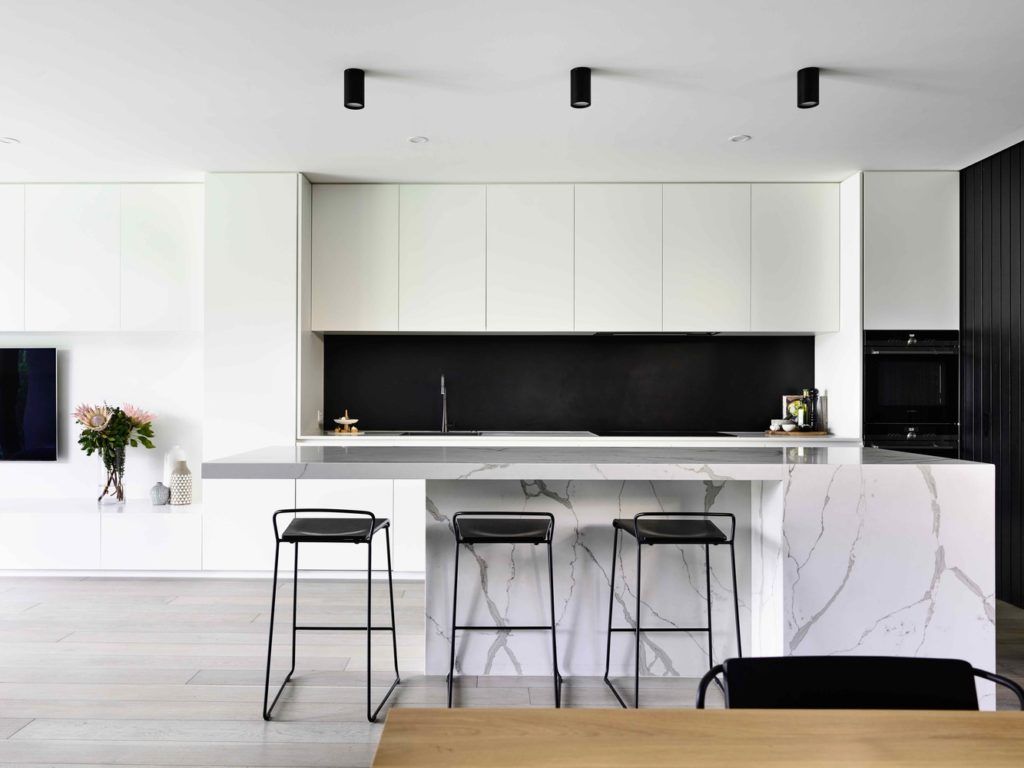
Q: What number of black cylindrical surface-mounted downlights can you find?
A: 3